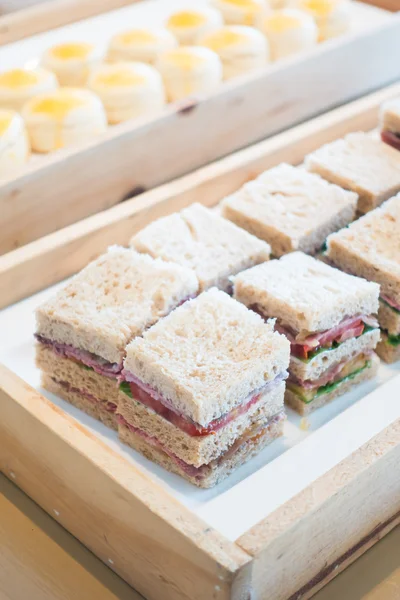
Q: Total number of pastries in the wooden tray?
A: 12